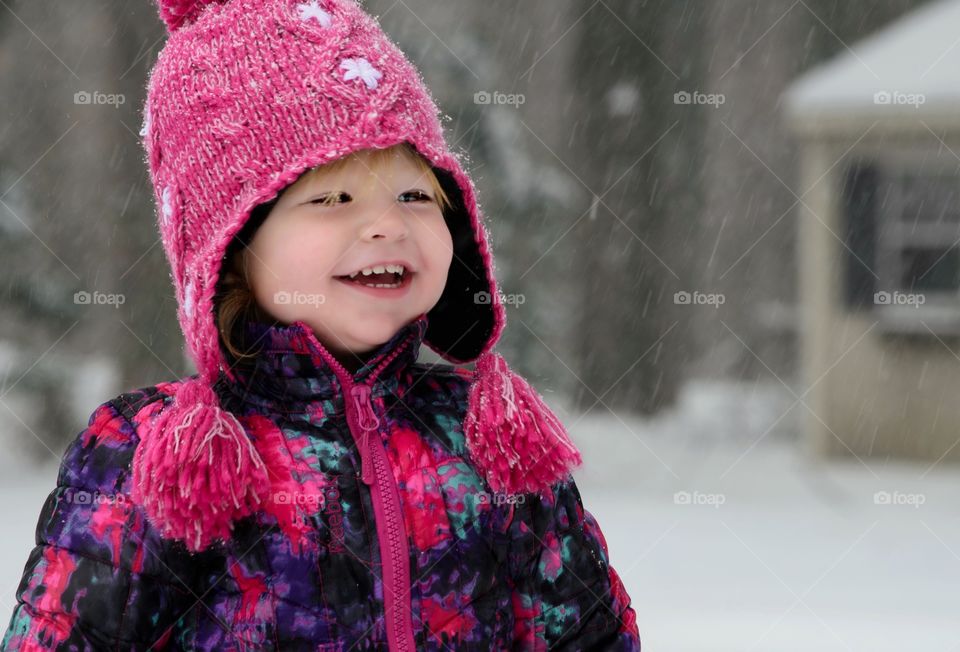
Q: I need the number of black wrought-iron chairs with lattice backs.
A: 0